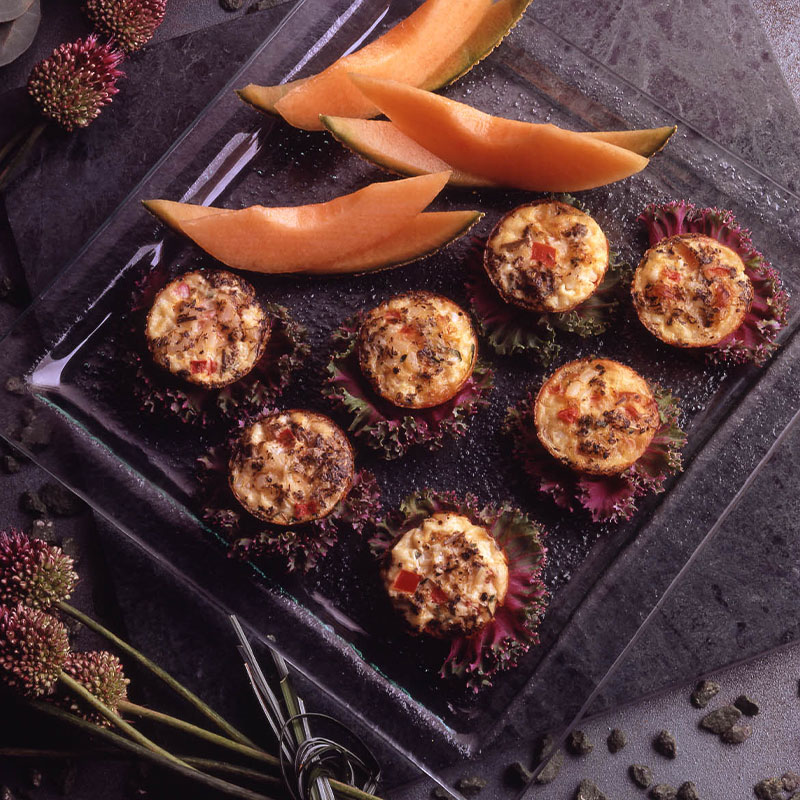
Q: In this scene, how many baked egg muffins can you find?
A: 7